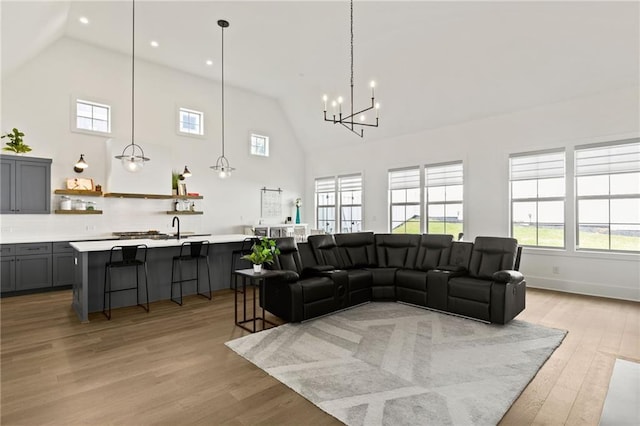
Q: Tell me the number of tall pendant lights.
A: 2